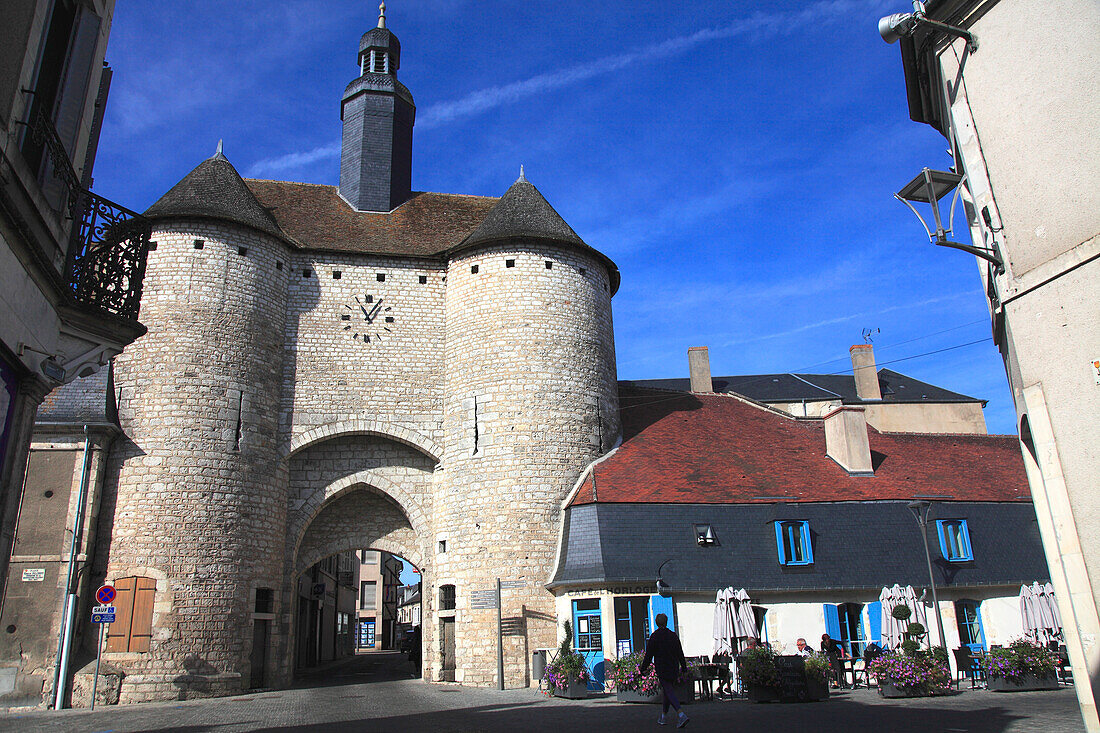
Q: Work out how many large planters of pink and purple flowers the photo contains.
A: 5